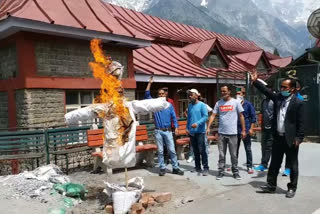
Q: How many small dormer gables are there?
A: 3